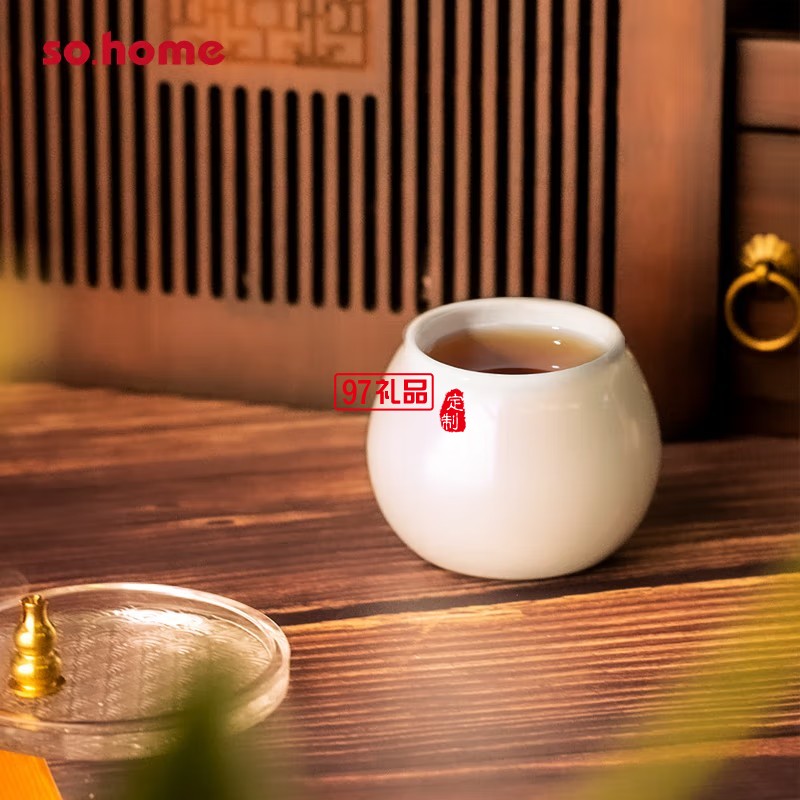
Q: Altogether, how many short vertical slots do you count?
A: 9